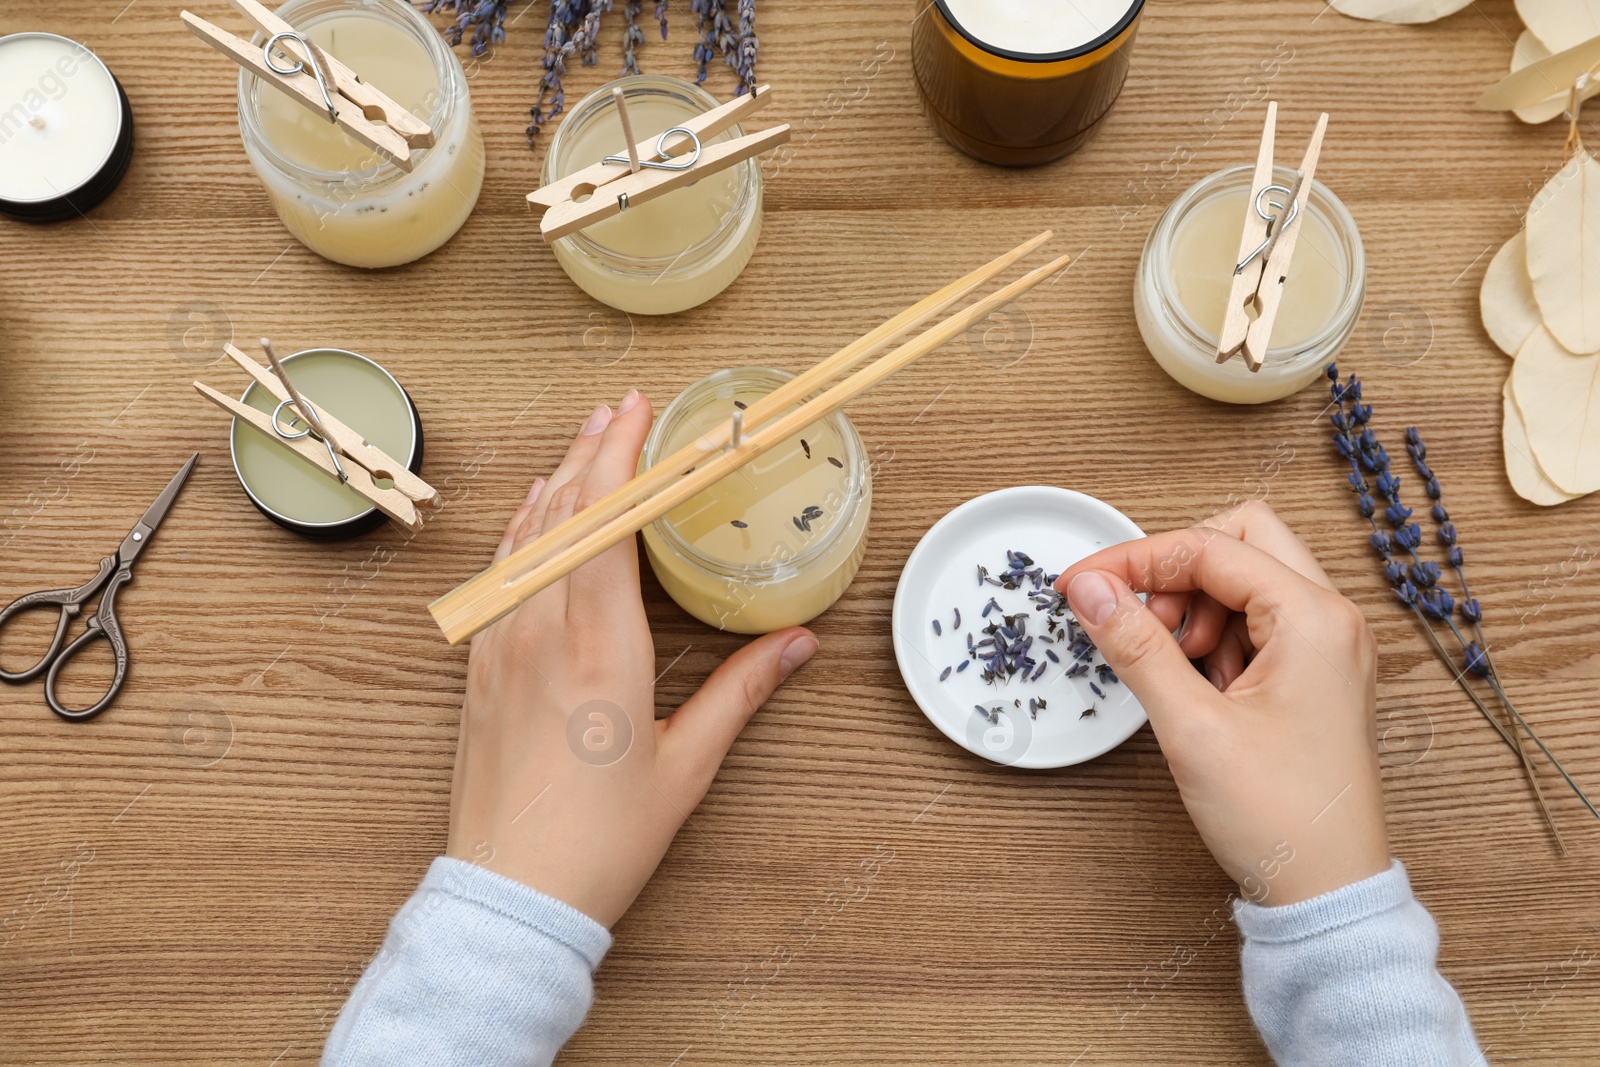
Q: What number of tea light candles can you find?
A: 2